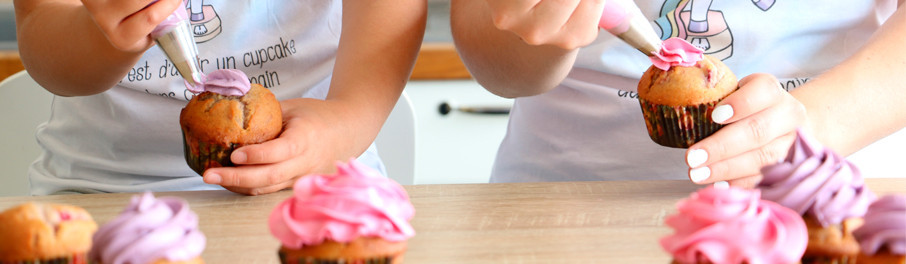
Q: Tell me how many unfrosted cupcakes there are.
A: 1